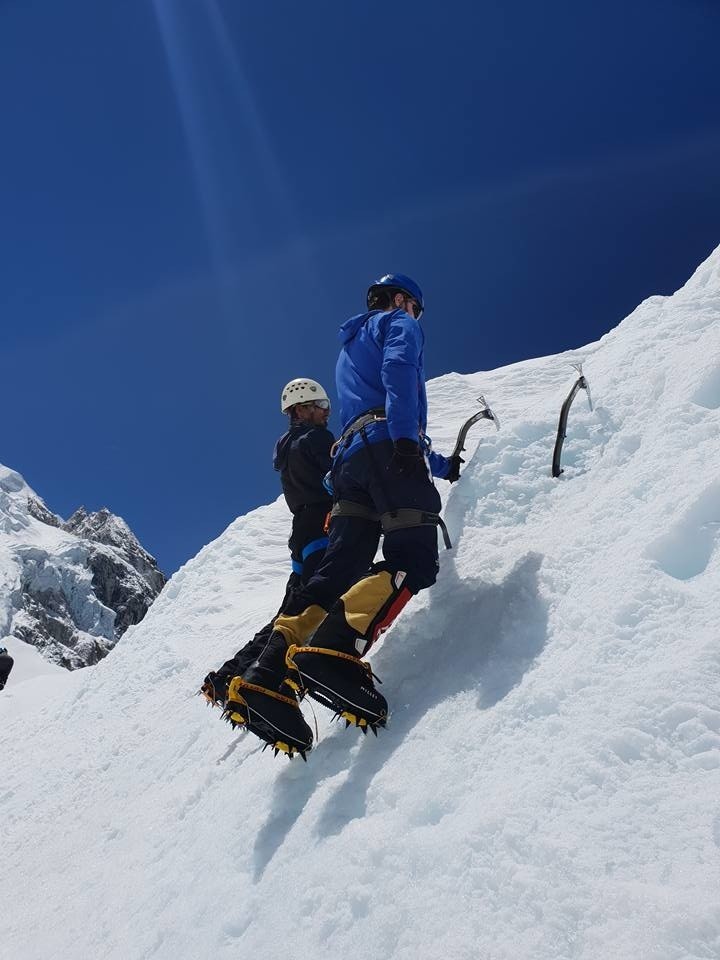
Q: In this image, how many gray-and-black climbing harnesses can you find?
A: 1